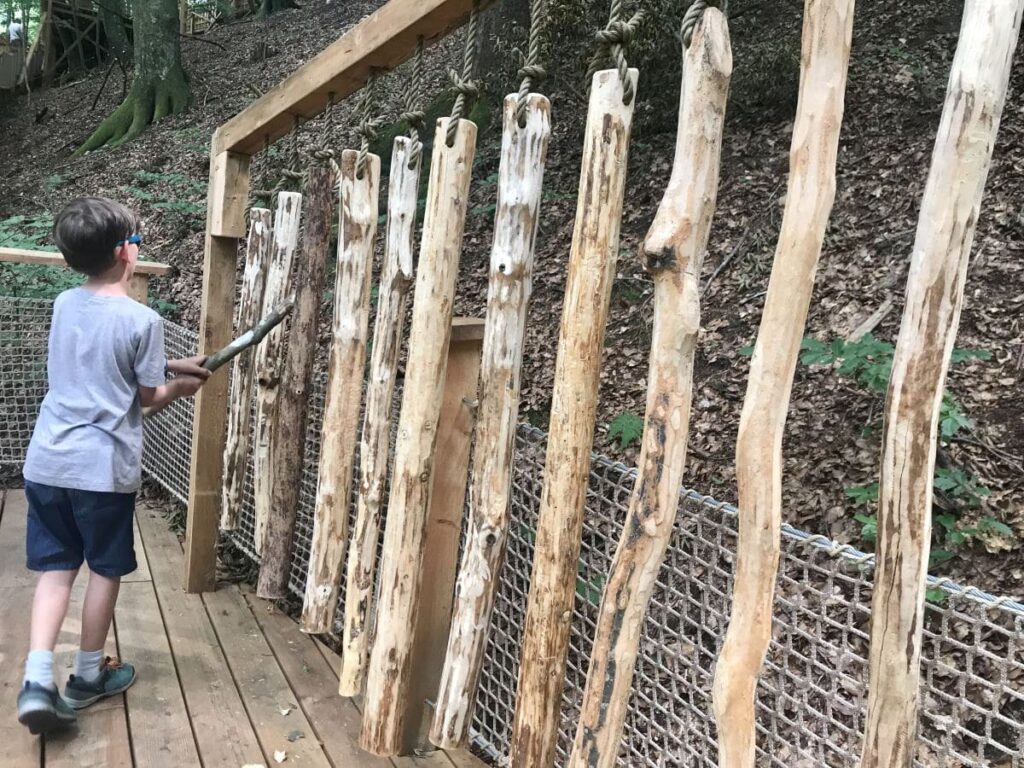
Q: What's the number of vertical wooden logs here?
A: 11